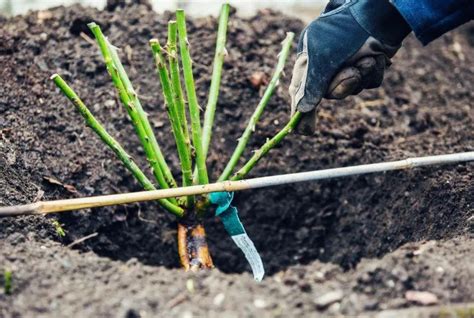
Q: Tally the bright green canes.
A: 9